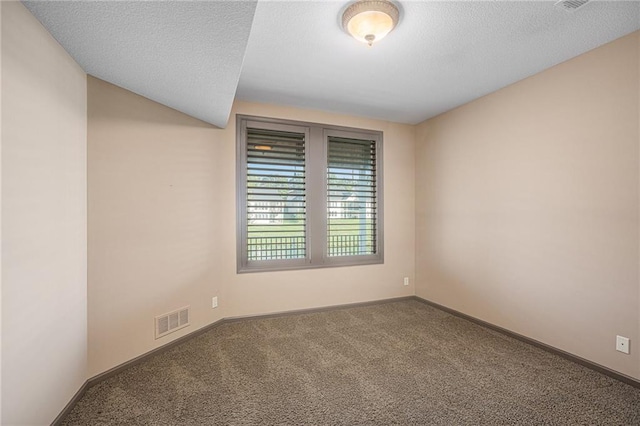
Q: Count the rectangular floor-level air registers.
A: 1